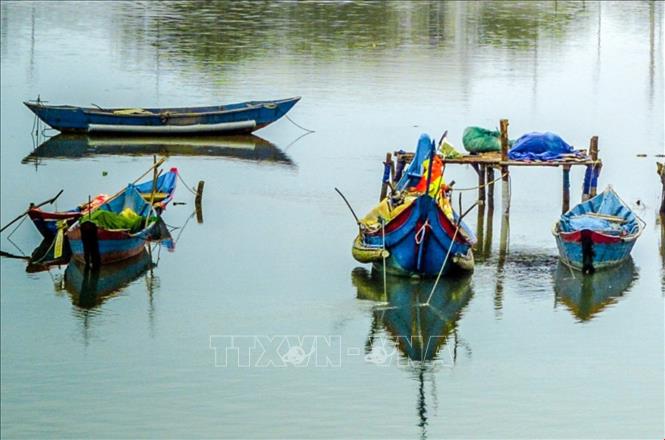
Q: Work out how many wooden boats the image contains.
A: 5